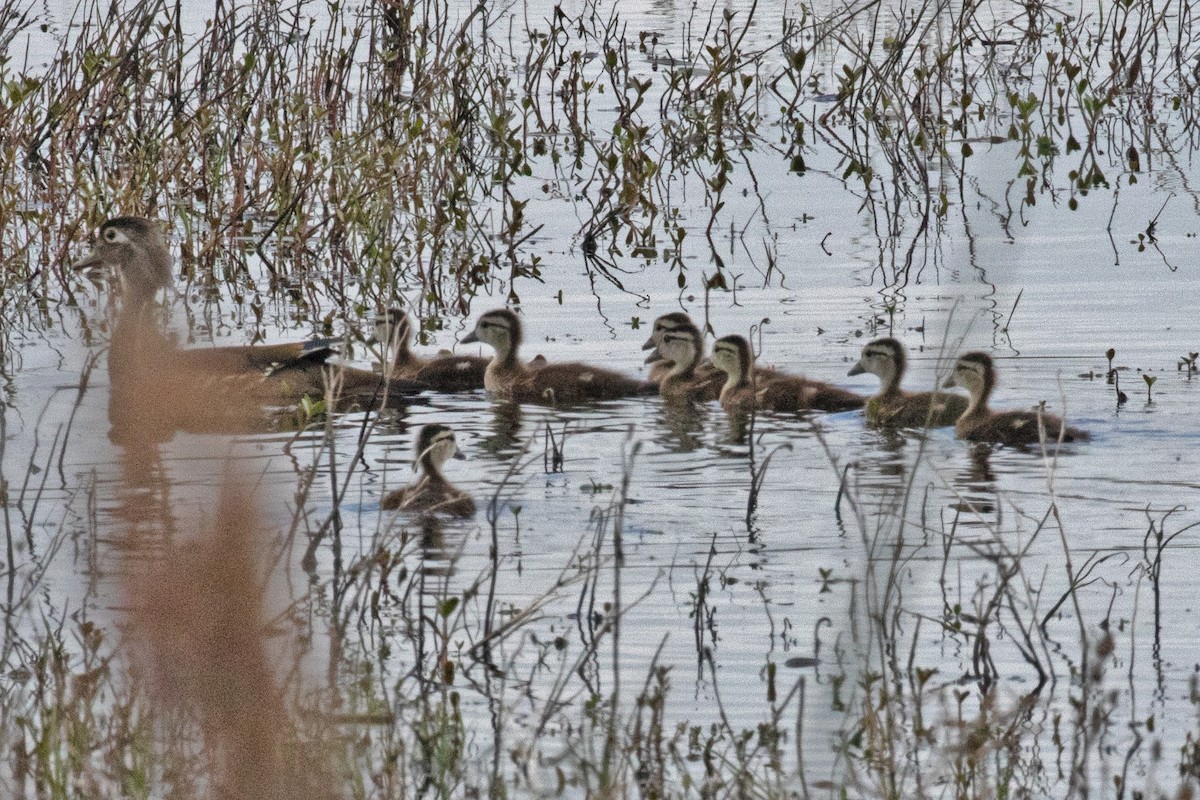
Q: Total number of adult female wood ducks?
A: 1